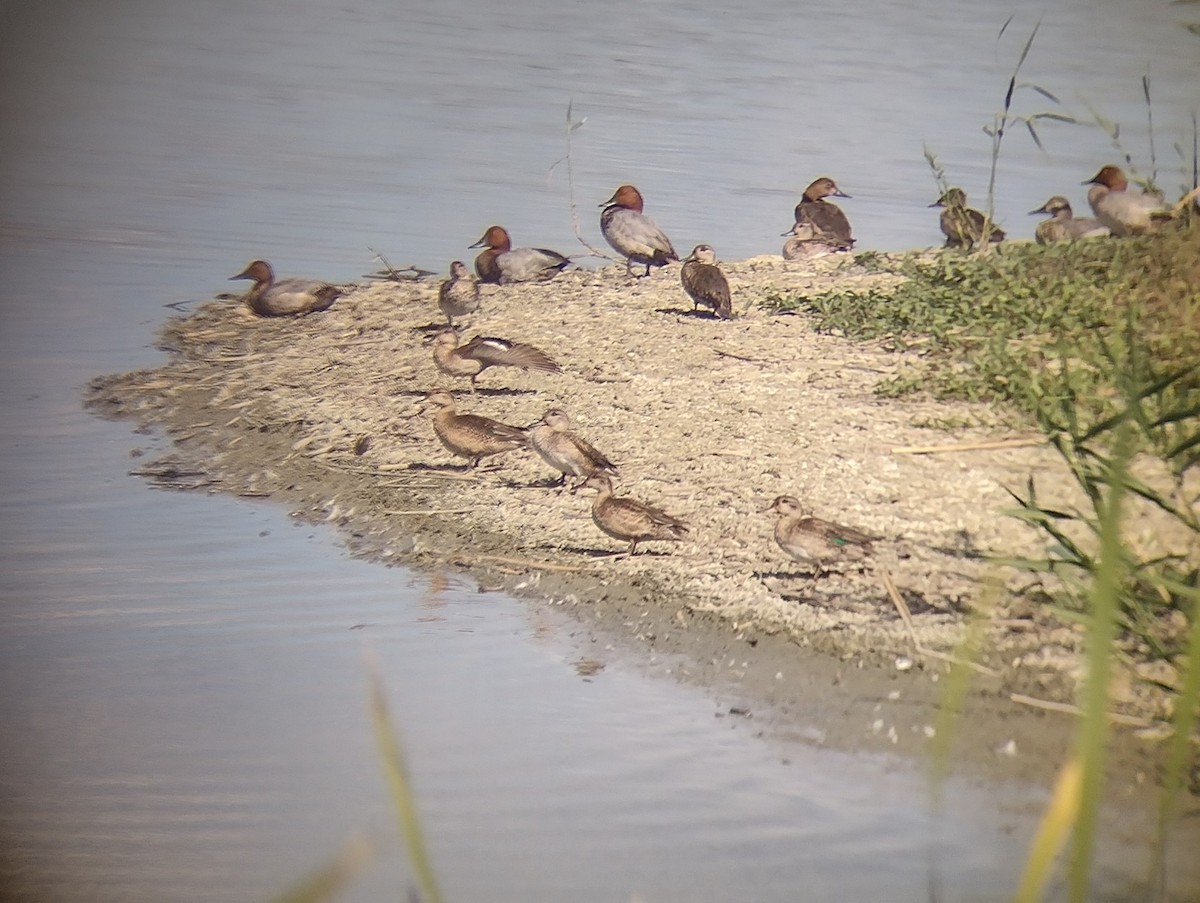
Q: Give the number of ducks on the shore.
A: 15